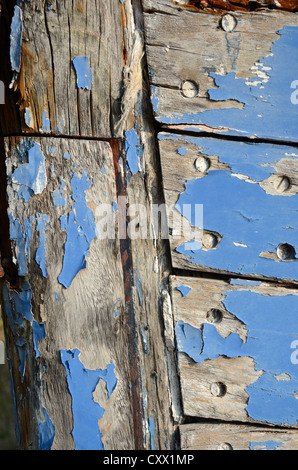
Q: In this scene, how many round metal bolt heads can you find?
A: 9